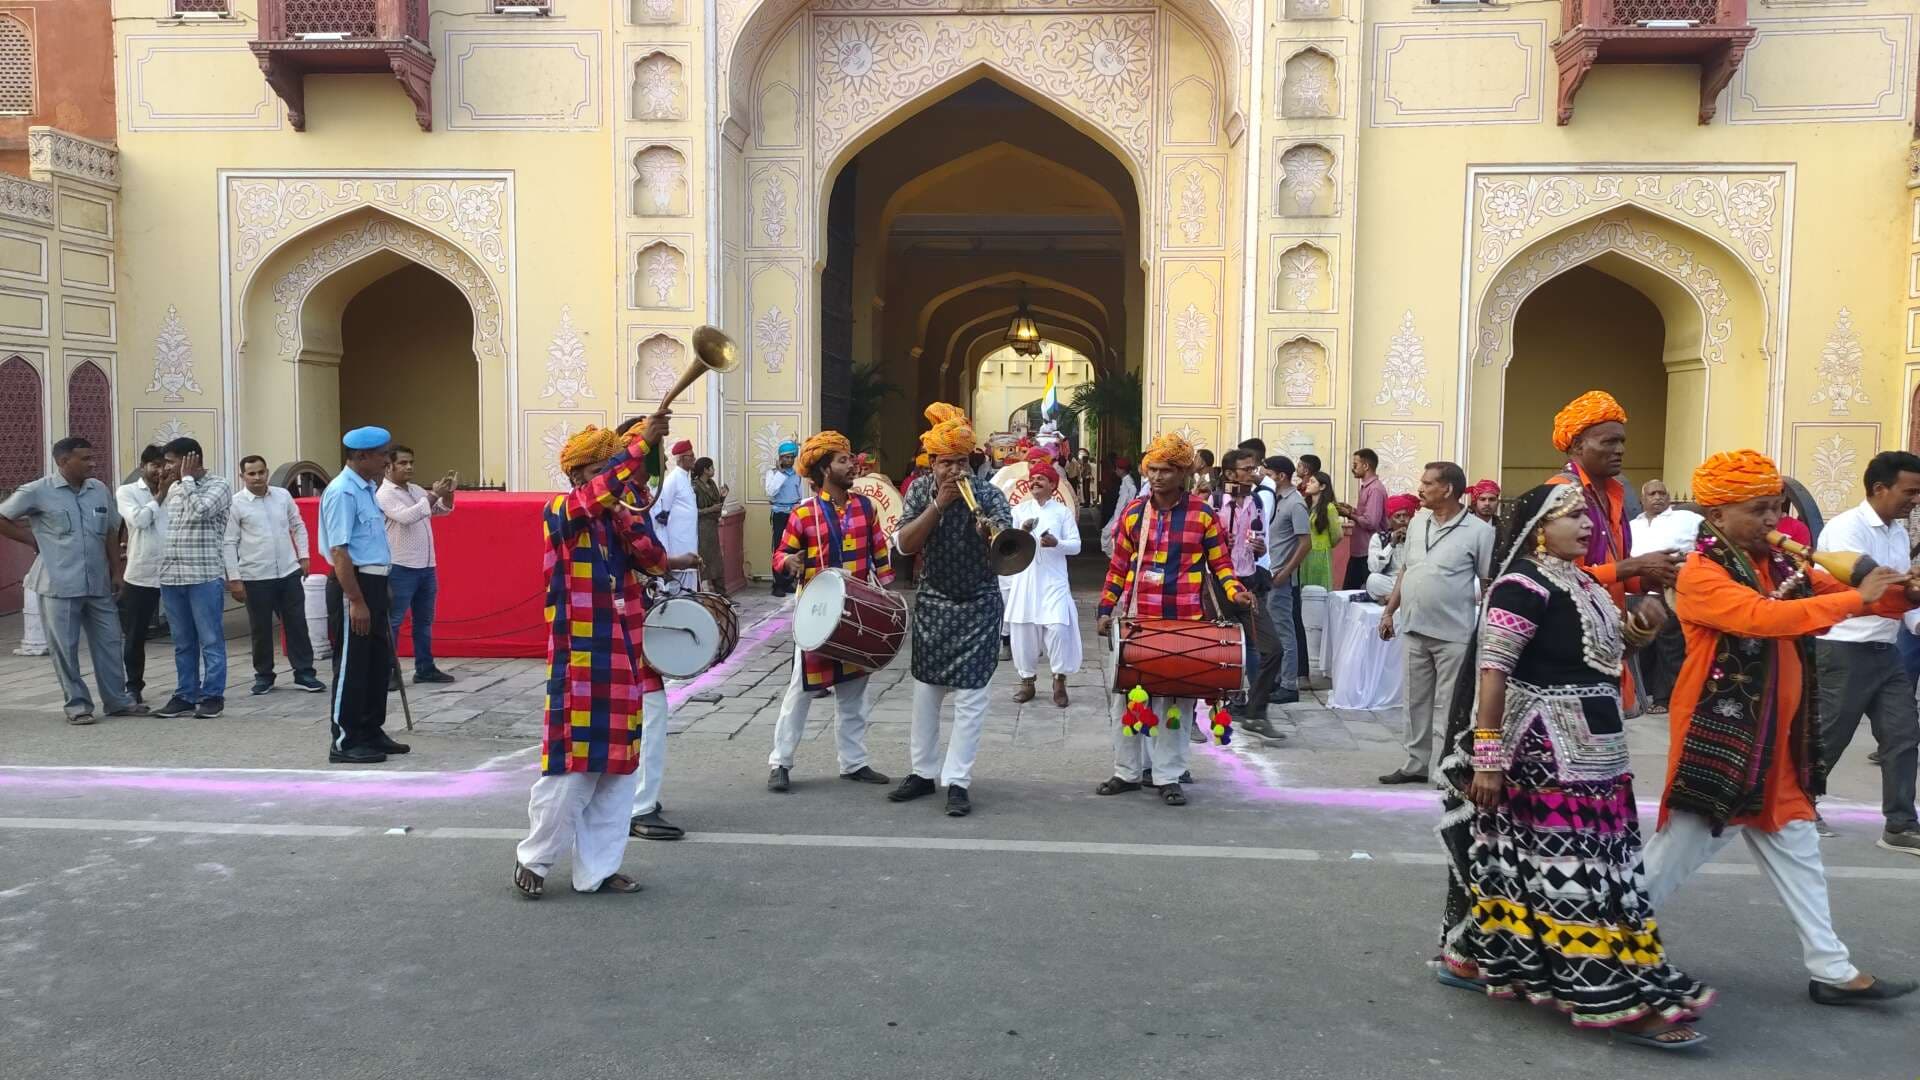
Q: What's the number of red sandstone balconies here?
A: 2